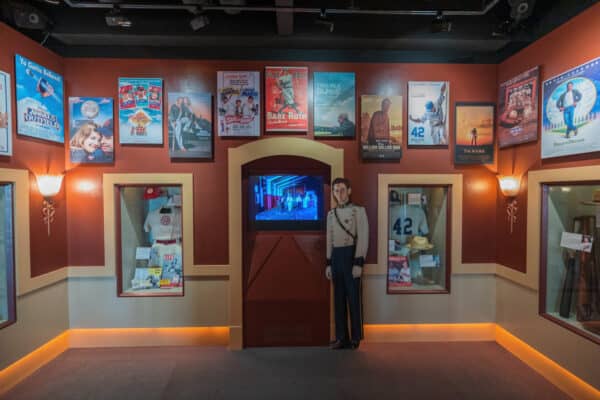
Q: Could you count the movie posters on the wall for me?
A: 13